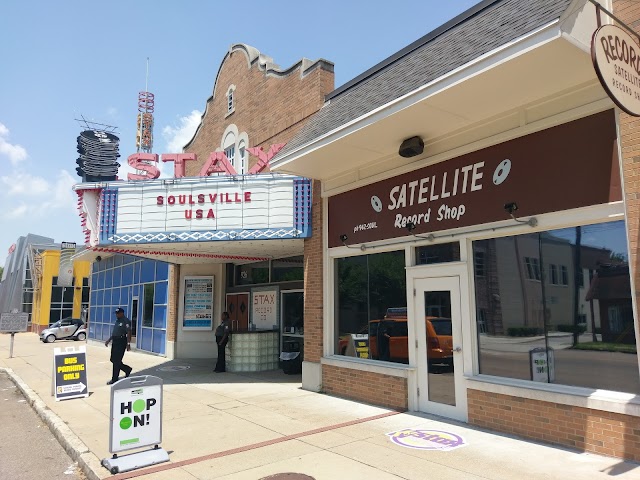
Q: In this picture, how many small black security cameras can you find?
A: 3